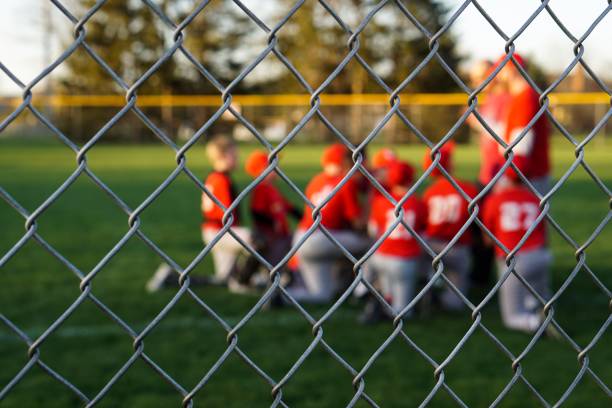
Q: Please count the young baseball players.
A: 7